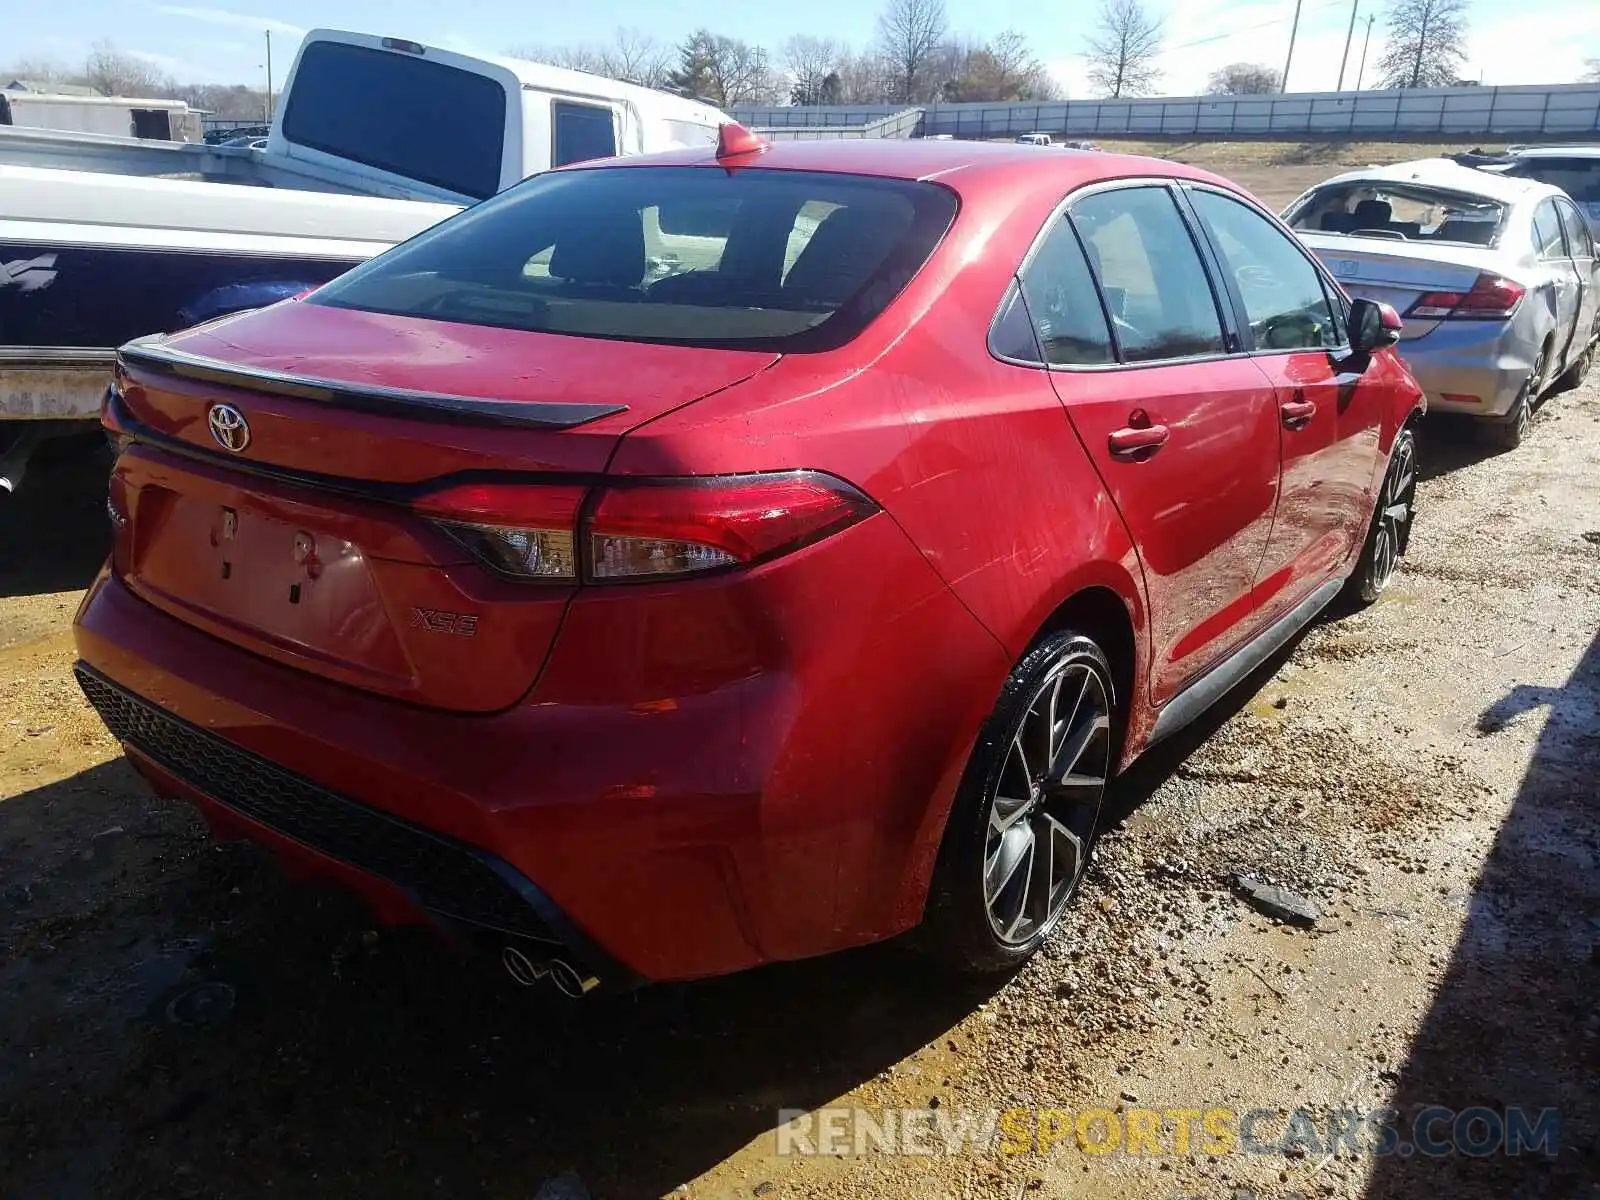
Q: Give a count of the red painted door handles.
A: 2